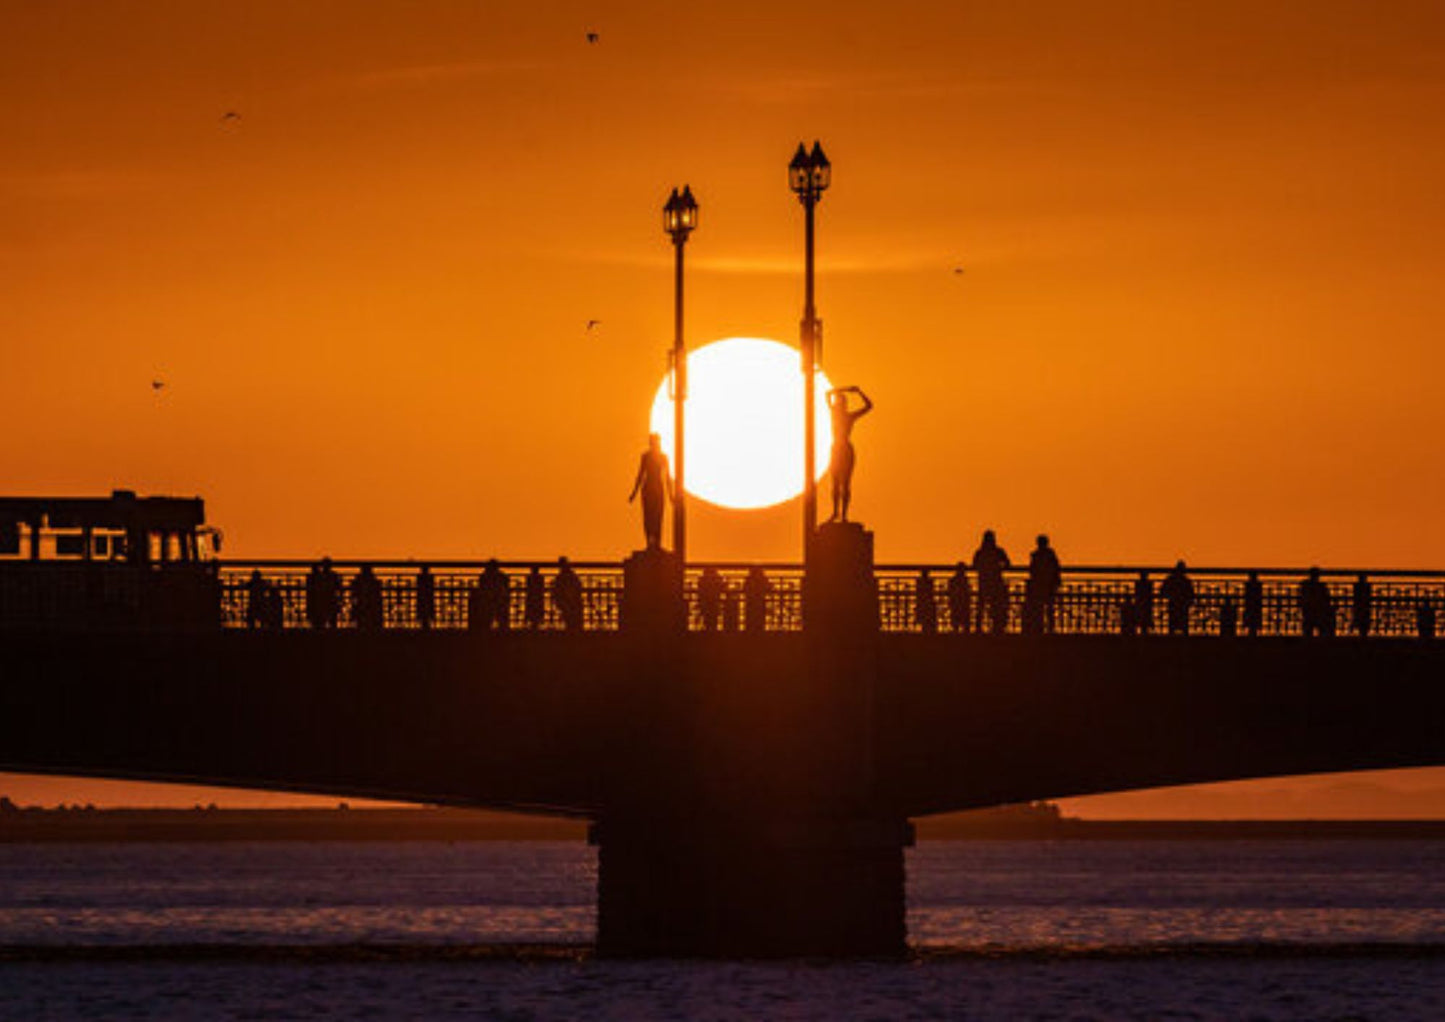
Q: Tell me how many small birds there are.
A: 5